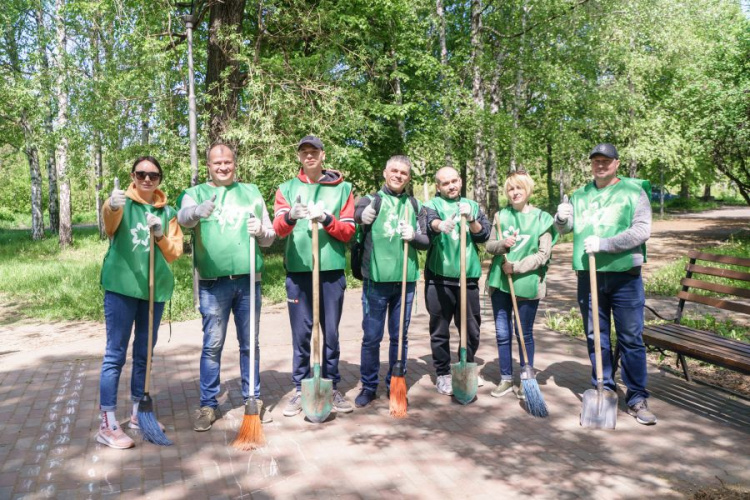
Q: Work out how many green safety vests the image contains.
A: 7